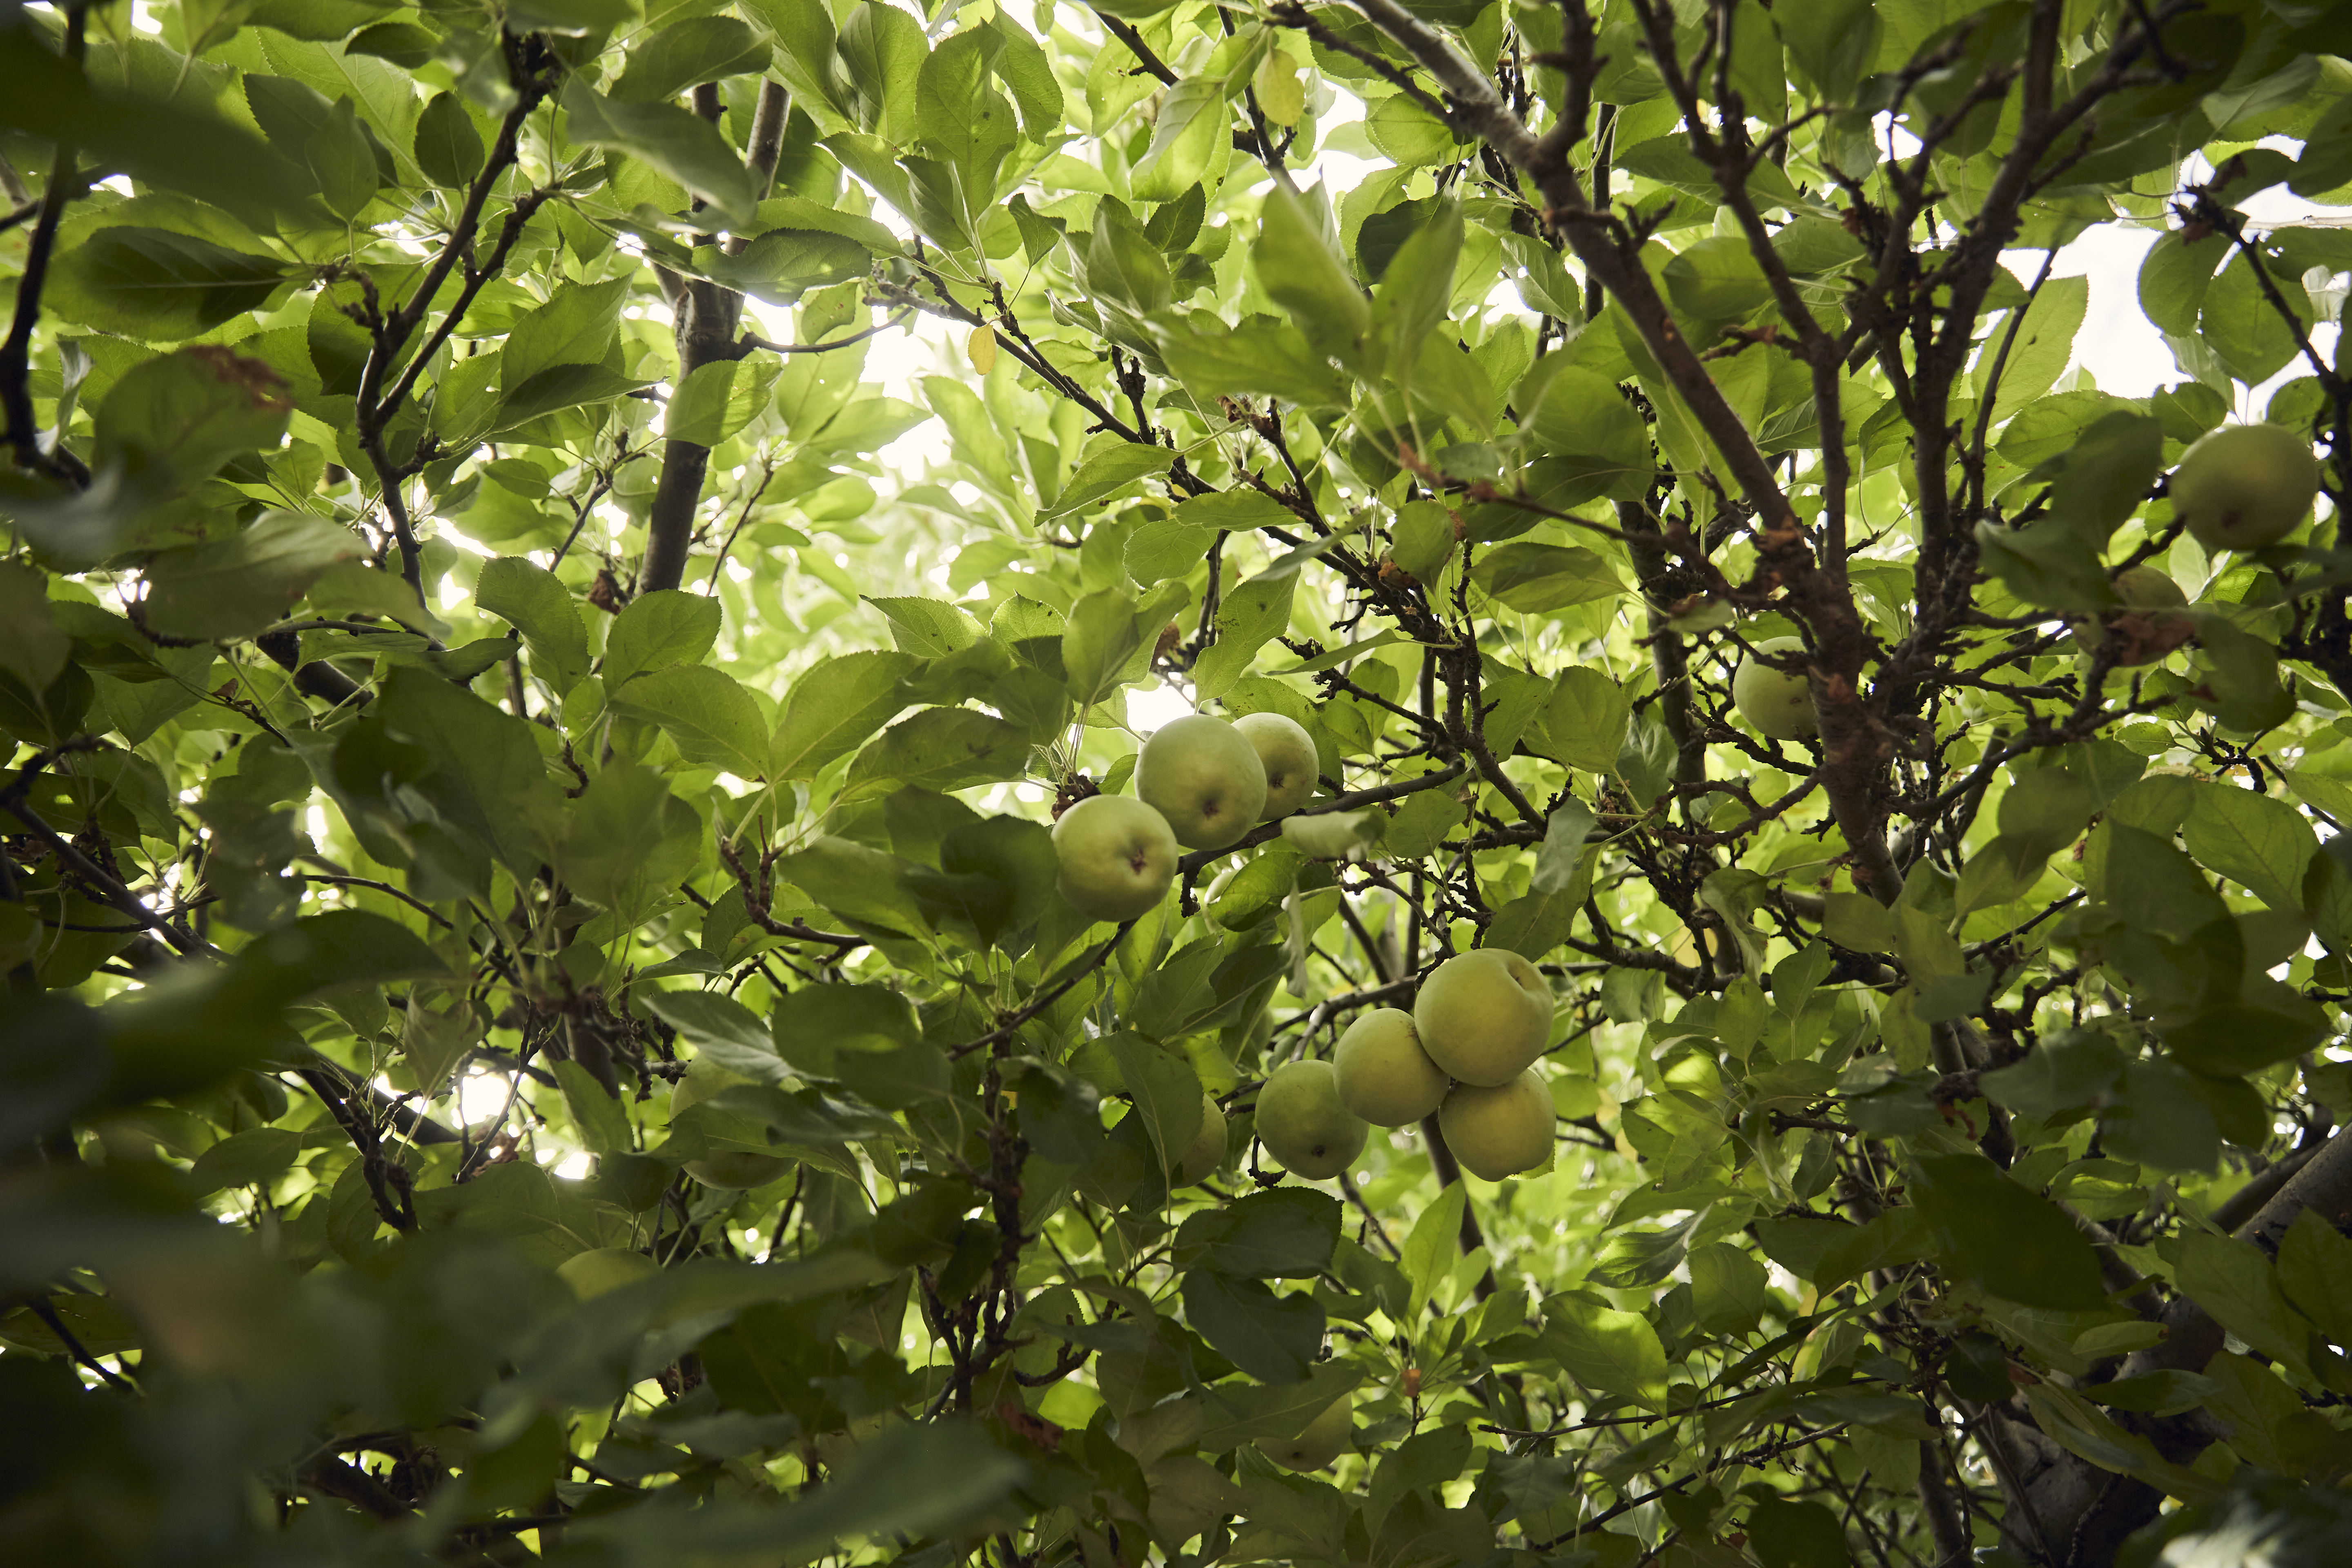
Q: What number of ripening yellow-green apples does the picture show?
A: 14